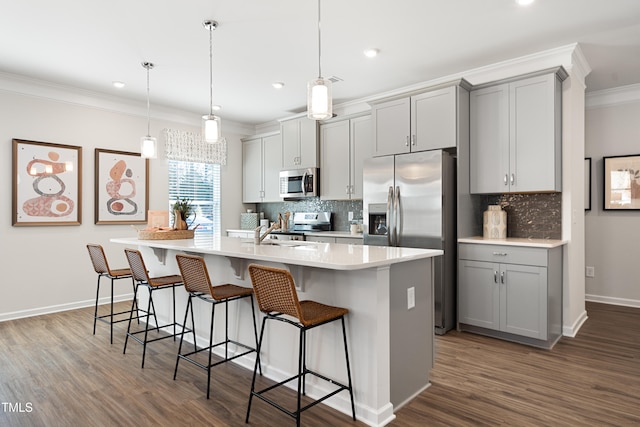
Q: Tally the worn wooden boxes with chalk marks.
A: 0